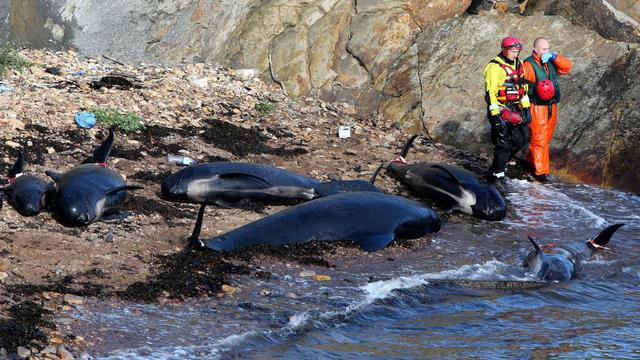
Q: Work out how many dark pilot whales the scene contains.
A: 6